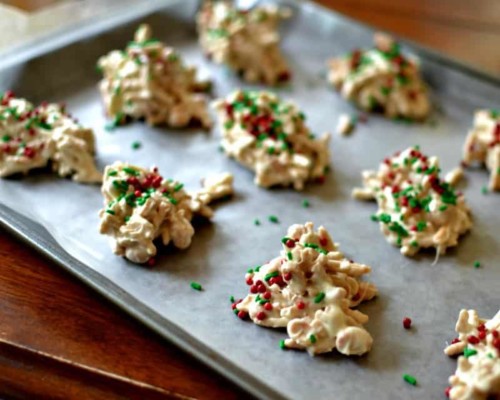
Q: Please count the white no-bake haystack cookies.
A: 10